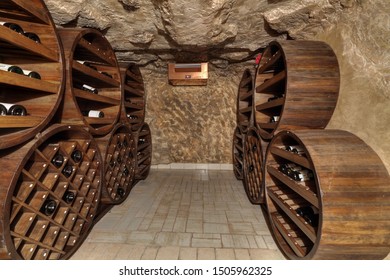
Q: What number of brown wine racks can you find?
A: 11